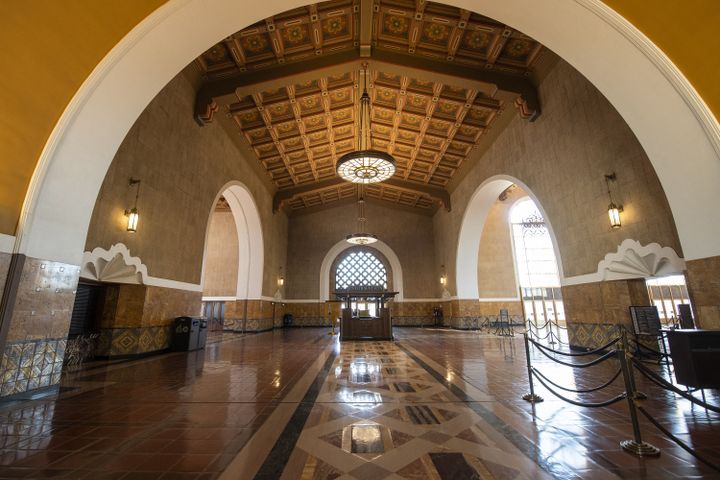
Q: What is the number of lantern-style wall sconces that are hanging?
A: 4